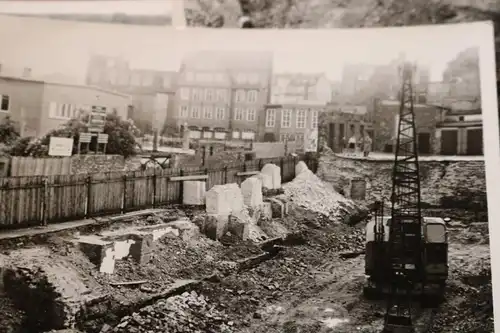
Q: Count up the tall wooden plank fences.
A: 1